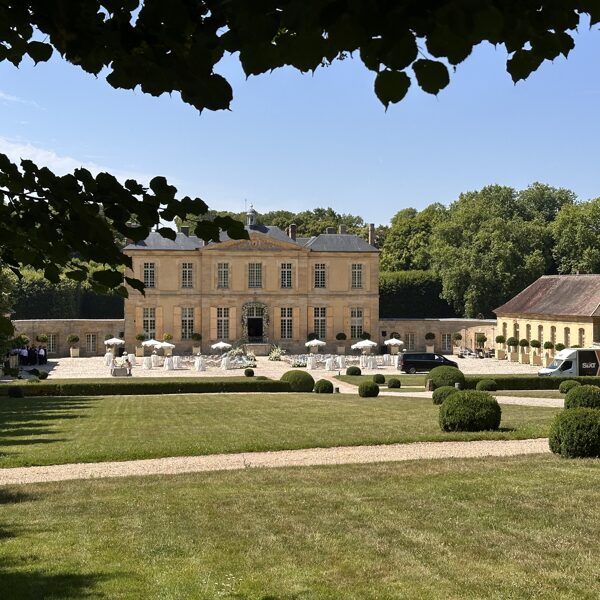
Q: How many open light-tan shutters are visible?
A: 12